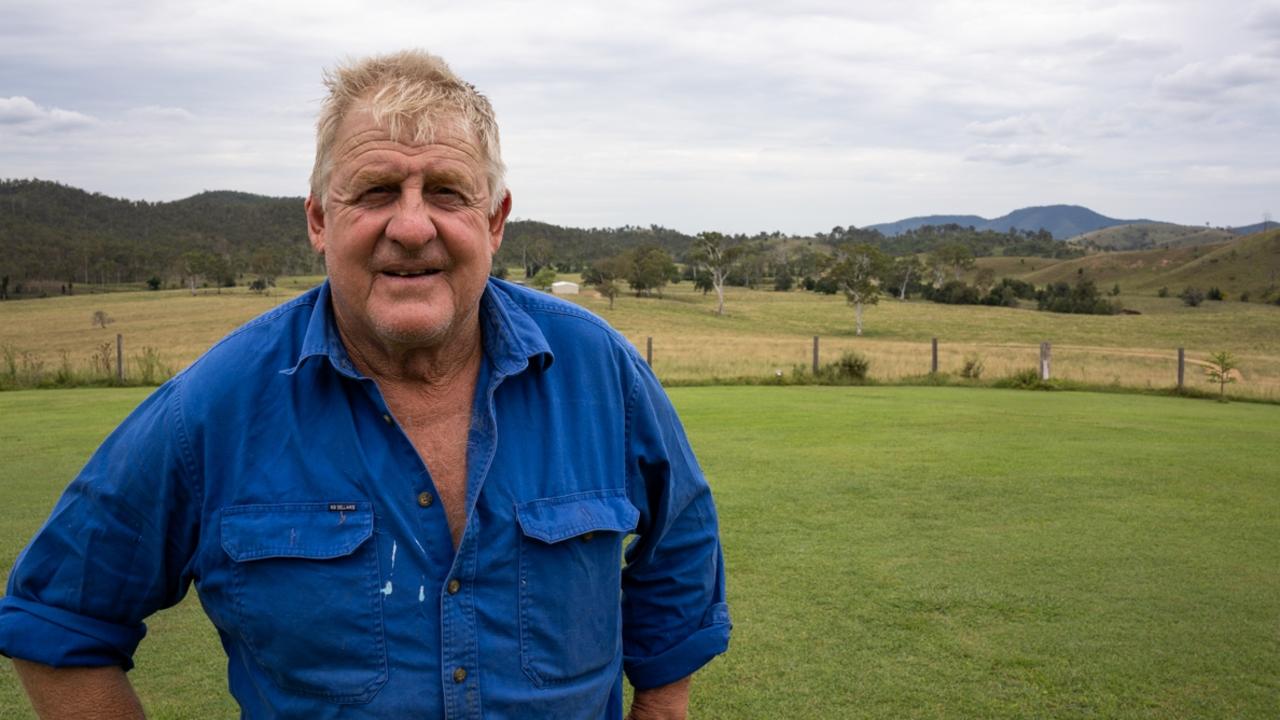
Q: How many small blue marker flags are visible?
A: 0